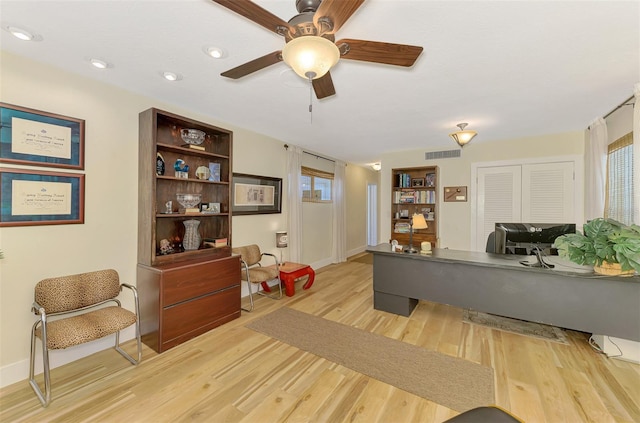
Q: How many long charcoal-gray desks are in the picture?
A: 1